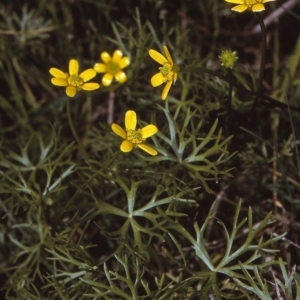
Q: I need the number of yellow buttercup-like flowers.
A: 5